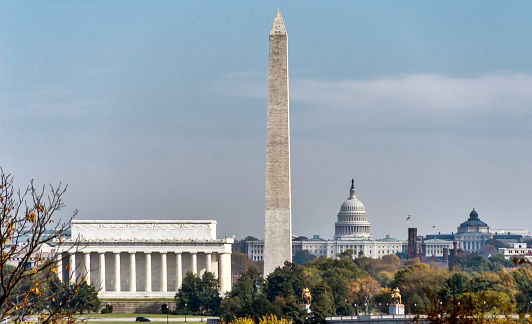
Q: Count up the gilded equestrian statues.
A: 2